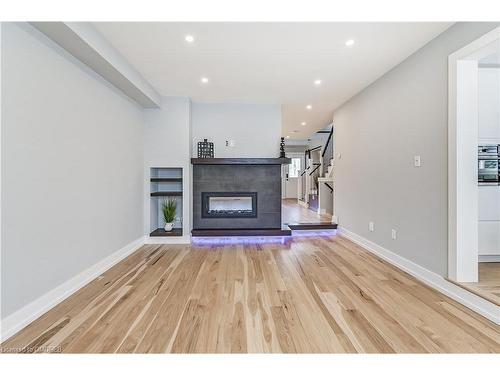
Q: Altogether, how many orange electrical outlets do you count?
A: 0